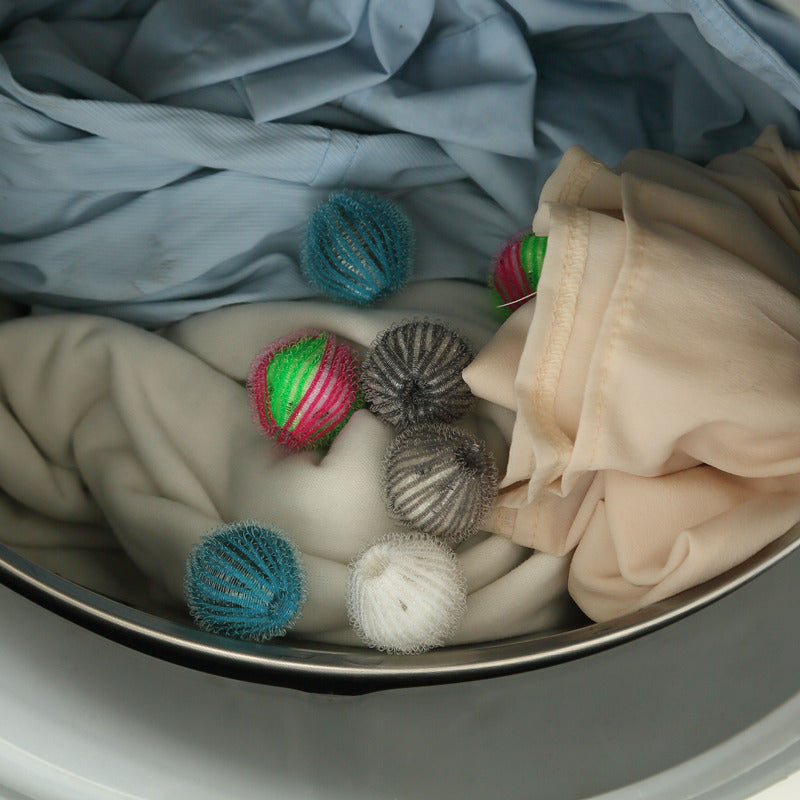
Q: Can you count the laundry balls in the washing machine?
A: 7